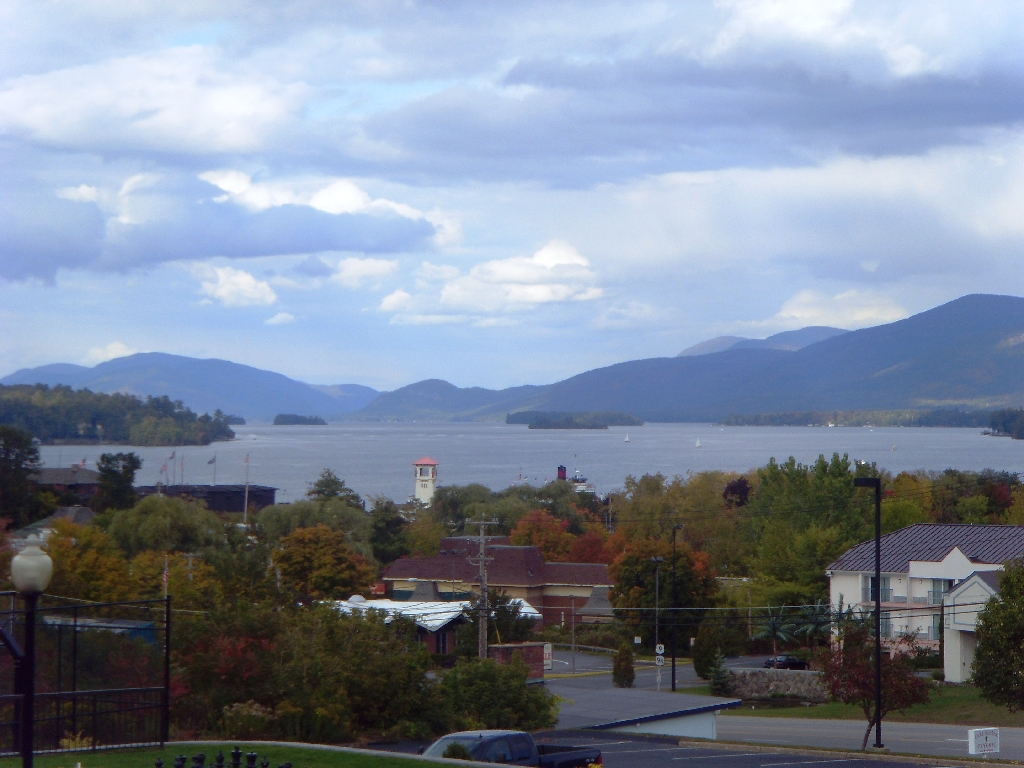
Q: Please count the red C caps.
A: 0